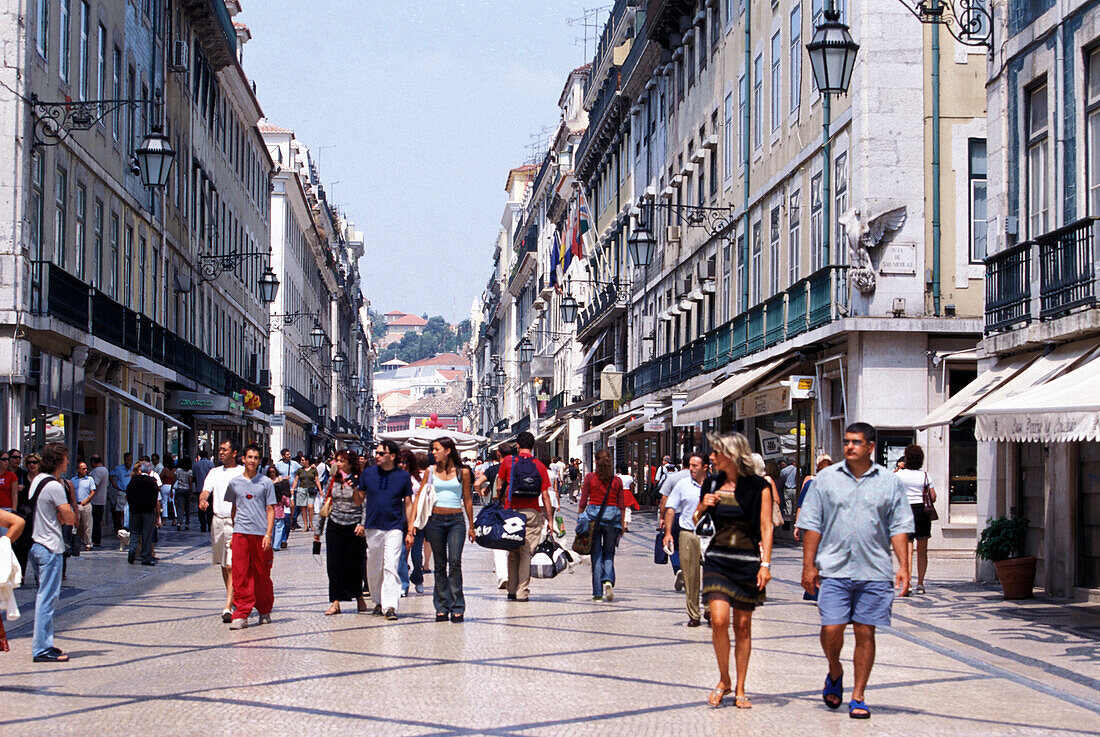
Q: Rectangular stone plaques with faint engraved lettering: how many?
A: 1